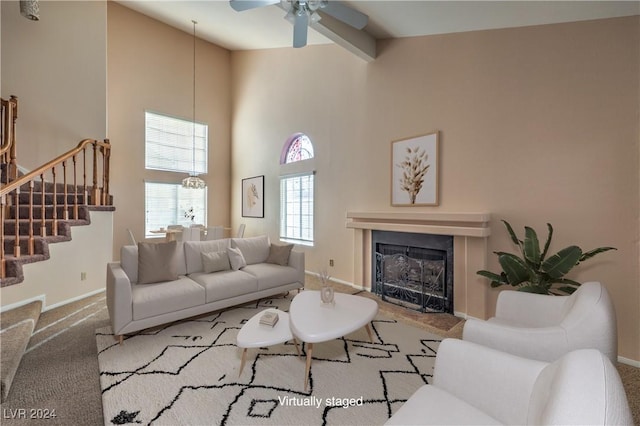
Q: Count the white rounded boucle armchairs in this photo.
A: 2